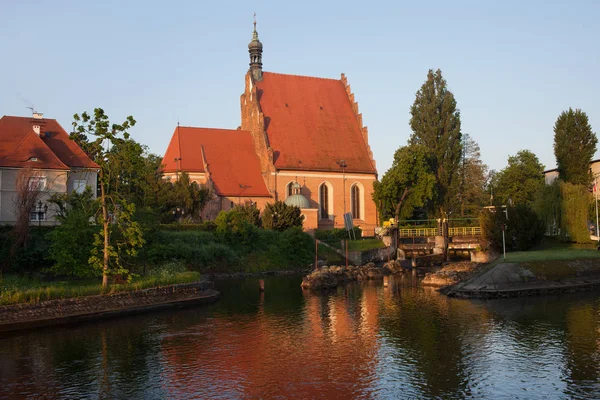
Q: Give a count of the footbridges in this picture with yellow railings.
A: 1